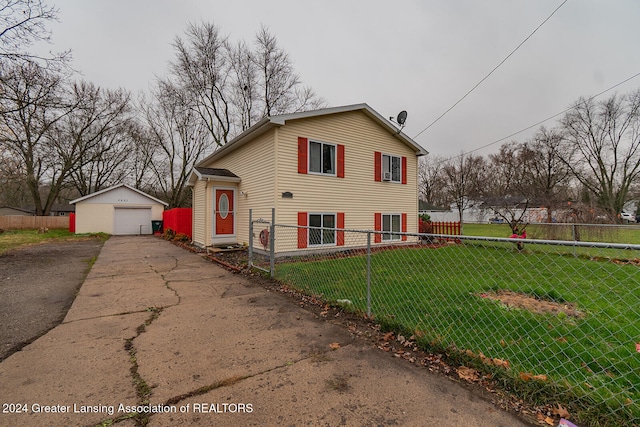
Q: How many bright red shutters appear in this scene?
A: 8